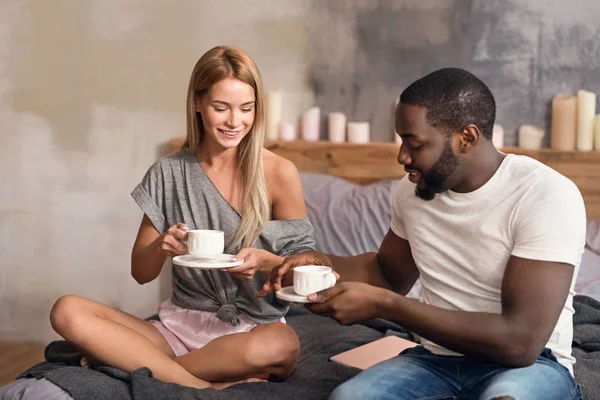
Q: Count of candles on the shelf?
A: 11